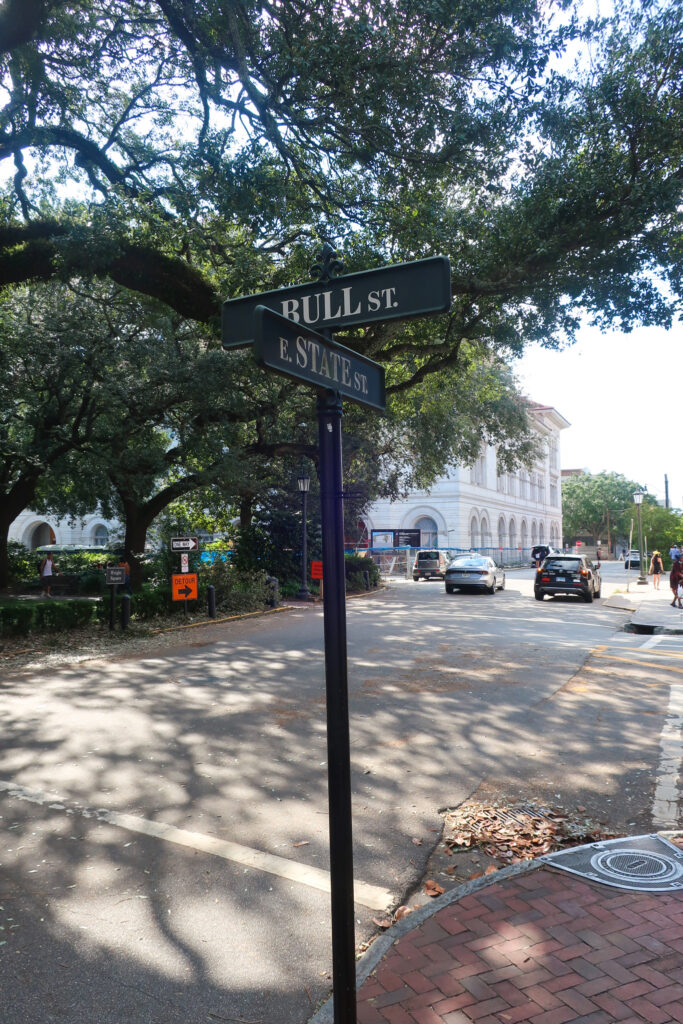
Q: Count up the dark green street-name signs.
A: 2